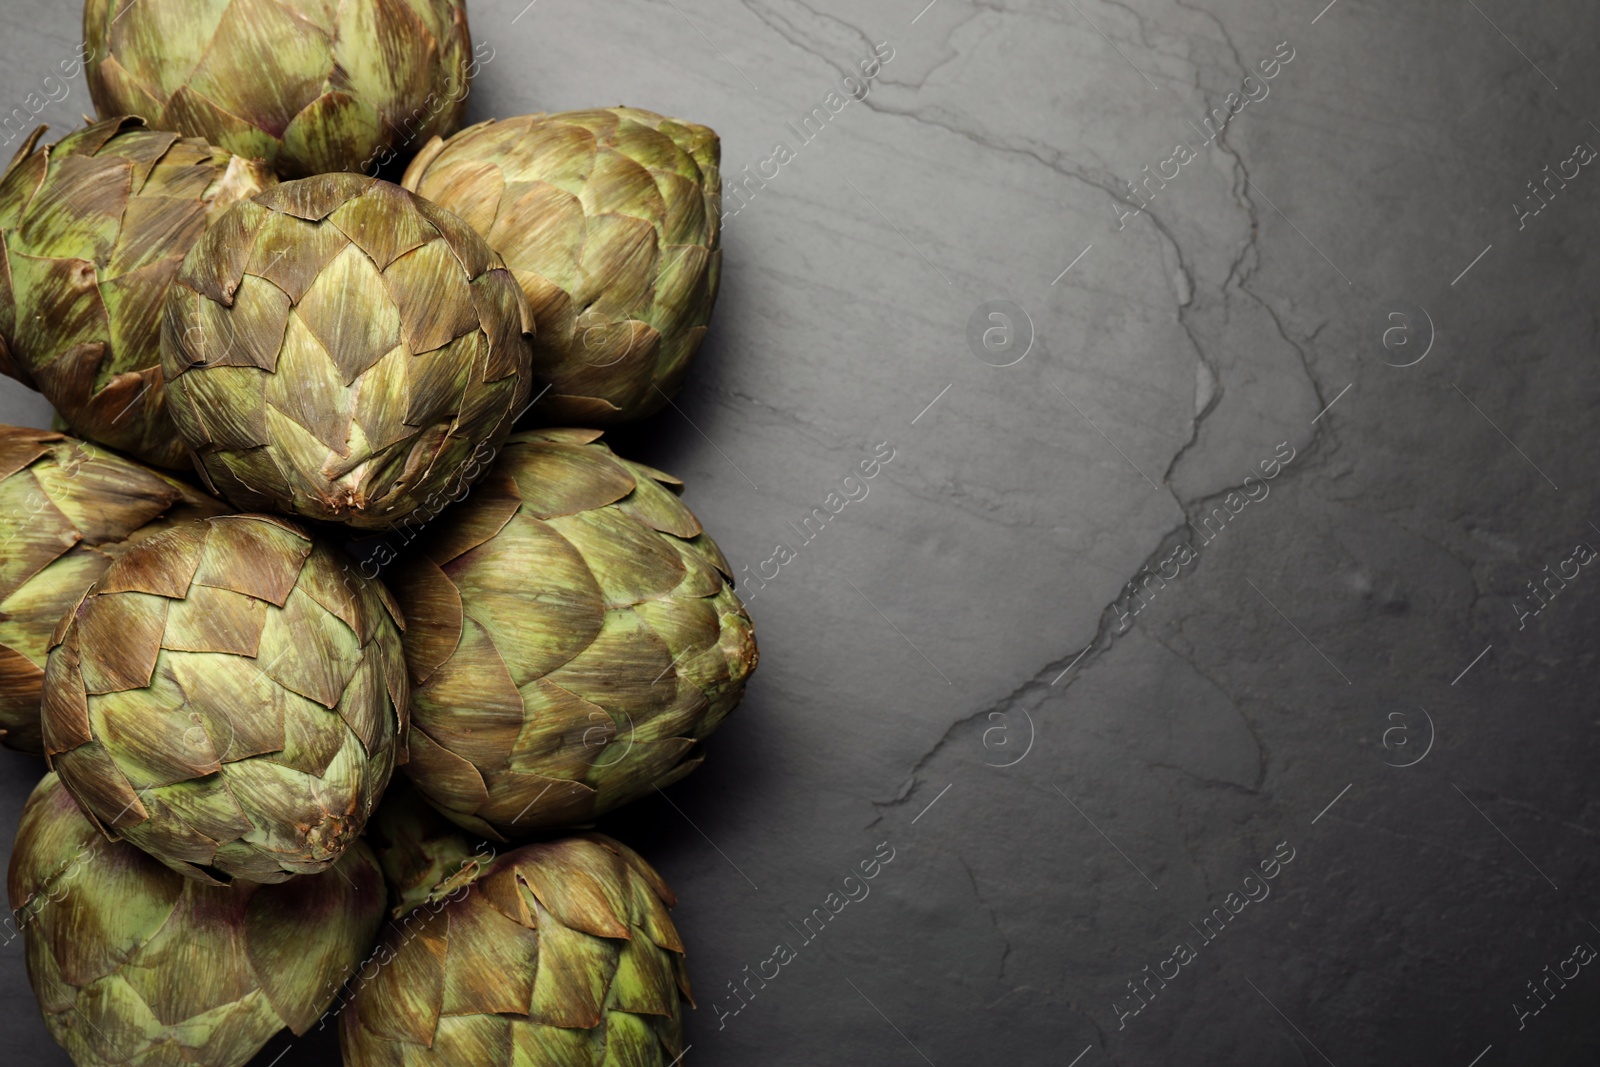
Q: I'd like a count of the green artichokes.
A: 9